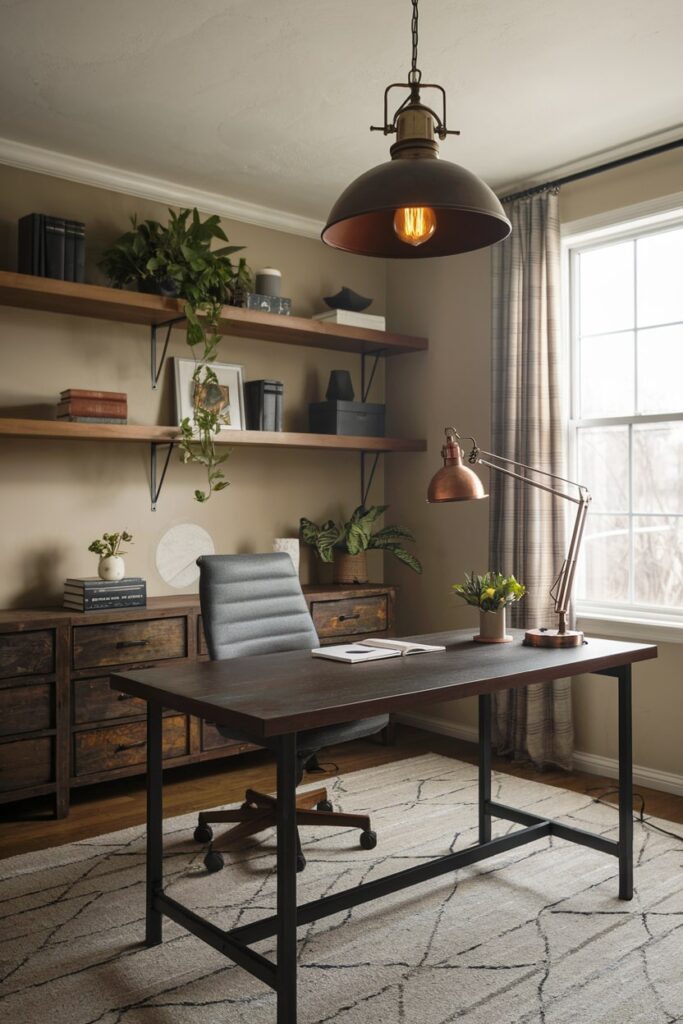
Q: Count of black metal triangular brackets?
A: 4